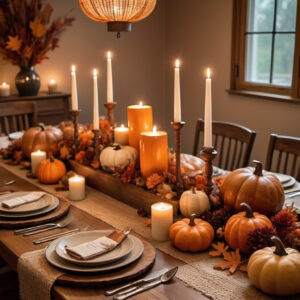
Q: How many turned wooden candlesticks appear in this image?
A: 5